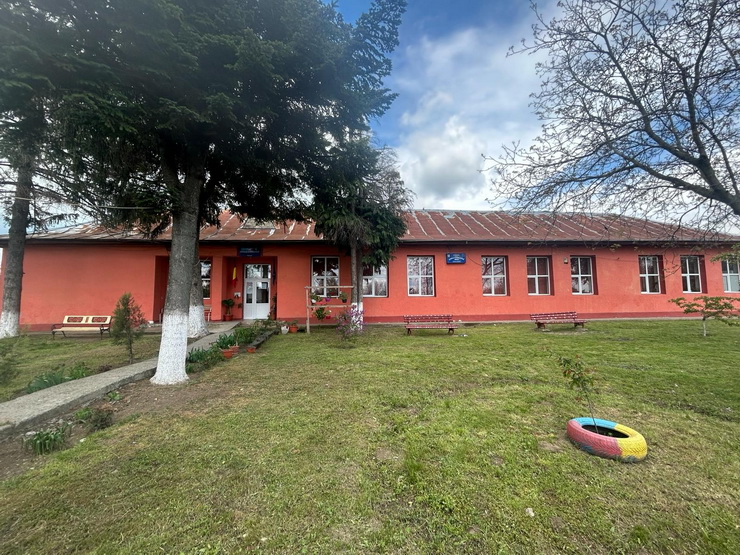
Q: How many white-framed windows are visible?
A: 10